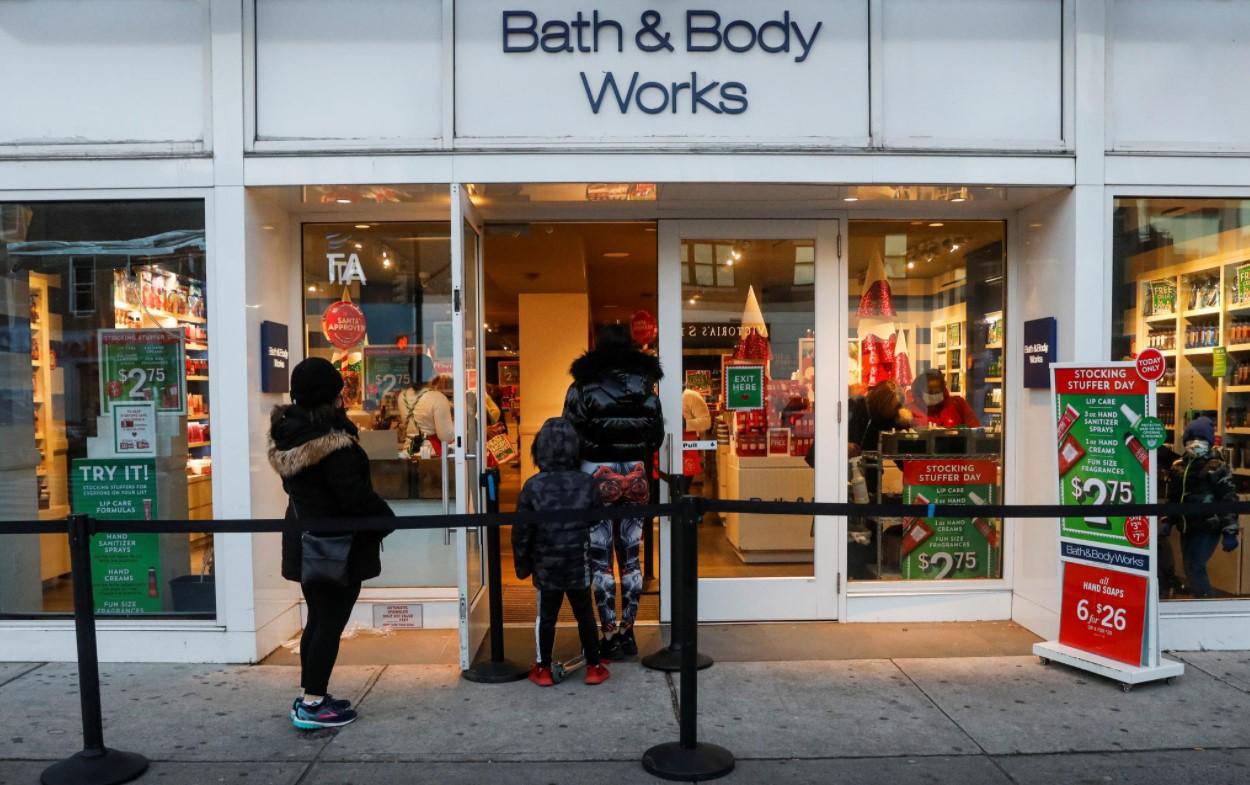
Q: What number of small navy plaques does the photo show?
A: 2